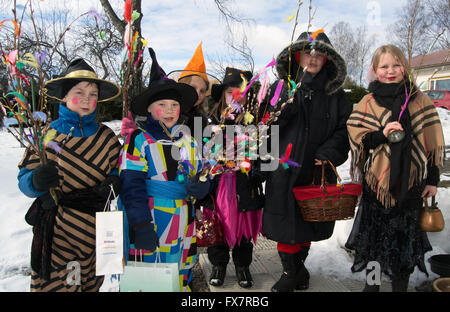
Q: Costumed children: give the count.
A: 6